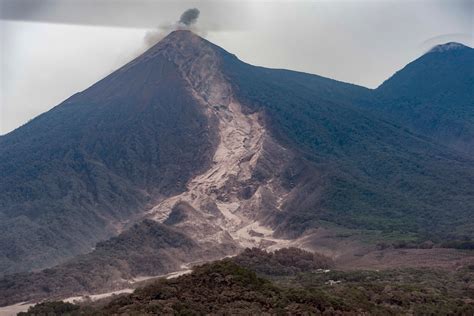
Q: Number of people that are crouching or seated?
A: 0